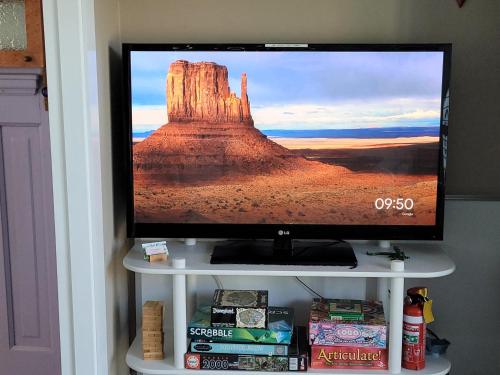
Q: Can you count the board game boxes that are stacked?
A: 7